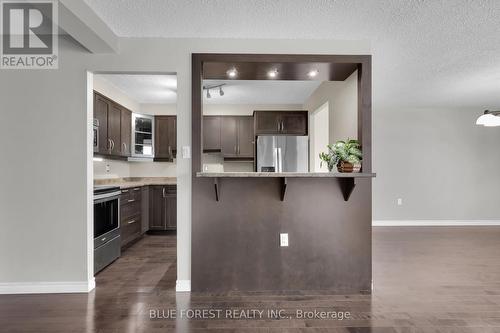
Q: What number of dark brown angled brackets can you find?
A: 3